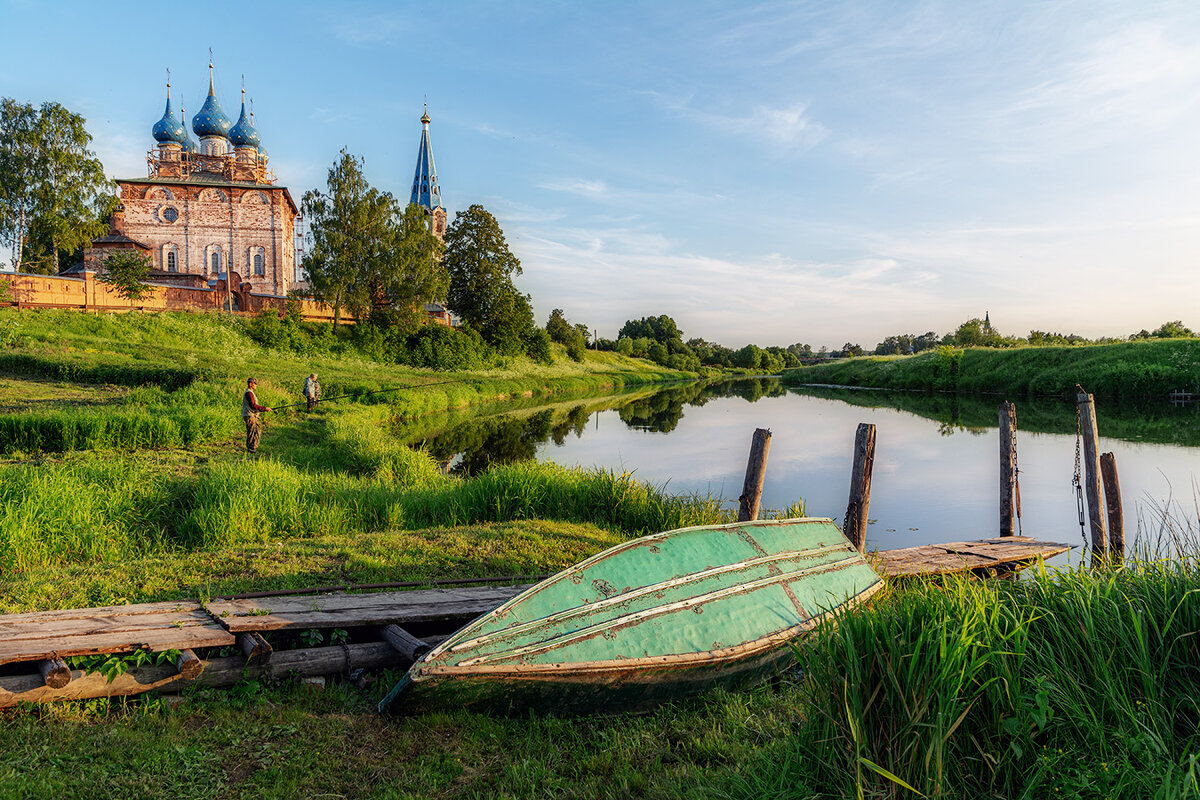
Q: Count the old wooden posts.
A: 5